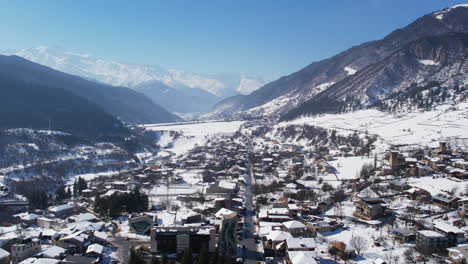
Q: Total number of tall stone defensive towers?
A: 2